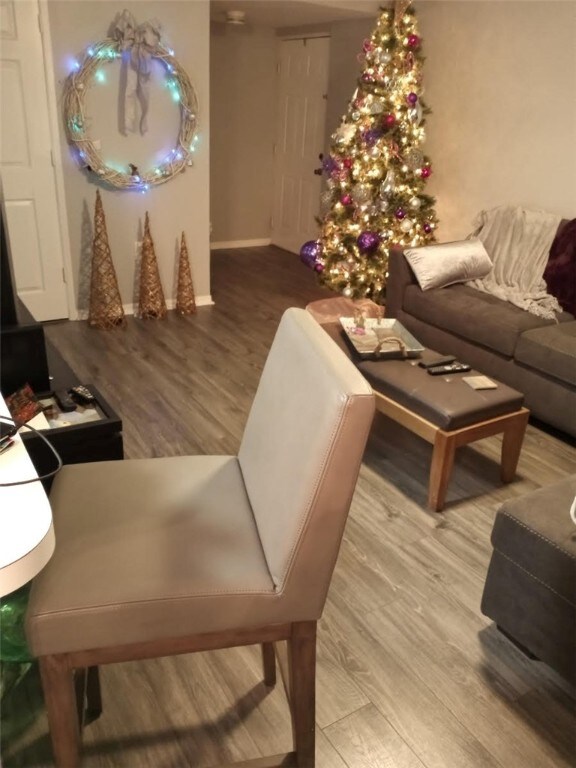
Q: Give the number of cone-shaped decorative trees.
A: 3